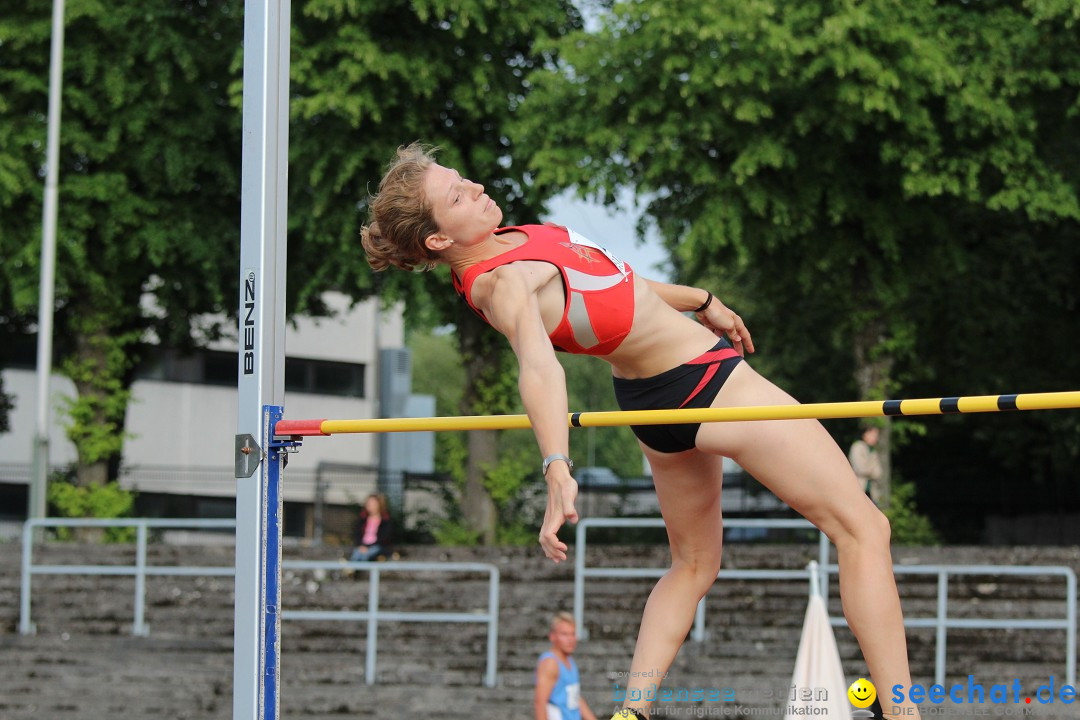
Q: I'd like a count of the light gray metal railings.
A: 4